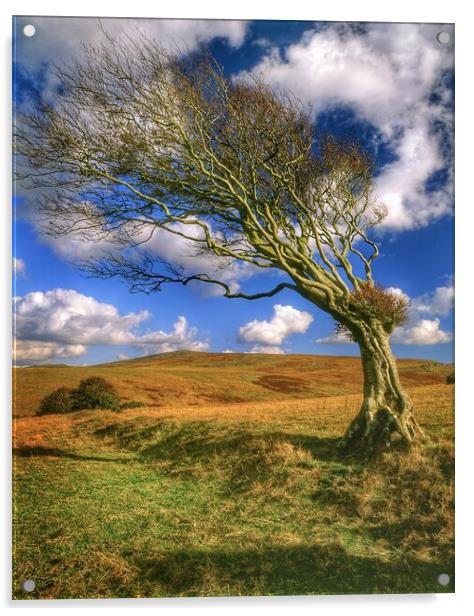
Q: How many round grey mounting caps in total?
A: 4